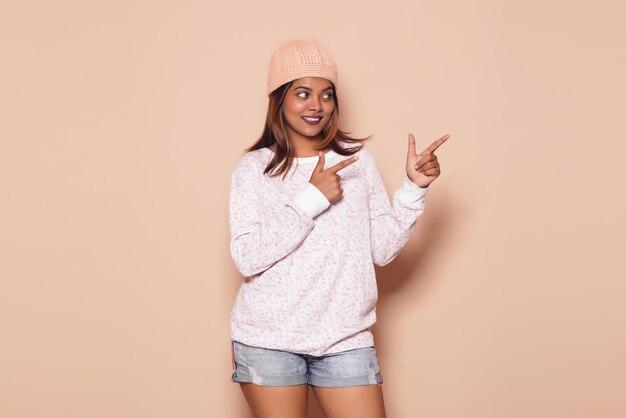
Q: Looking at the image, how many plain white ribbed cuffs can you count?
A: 2